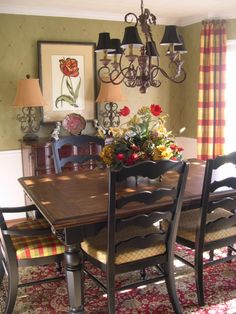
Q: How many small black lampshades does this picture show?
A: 6